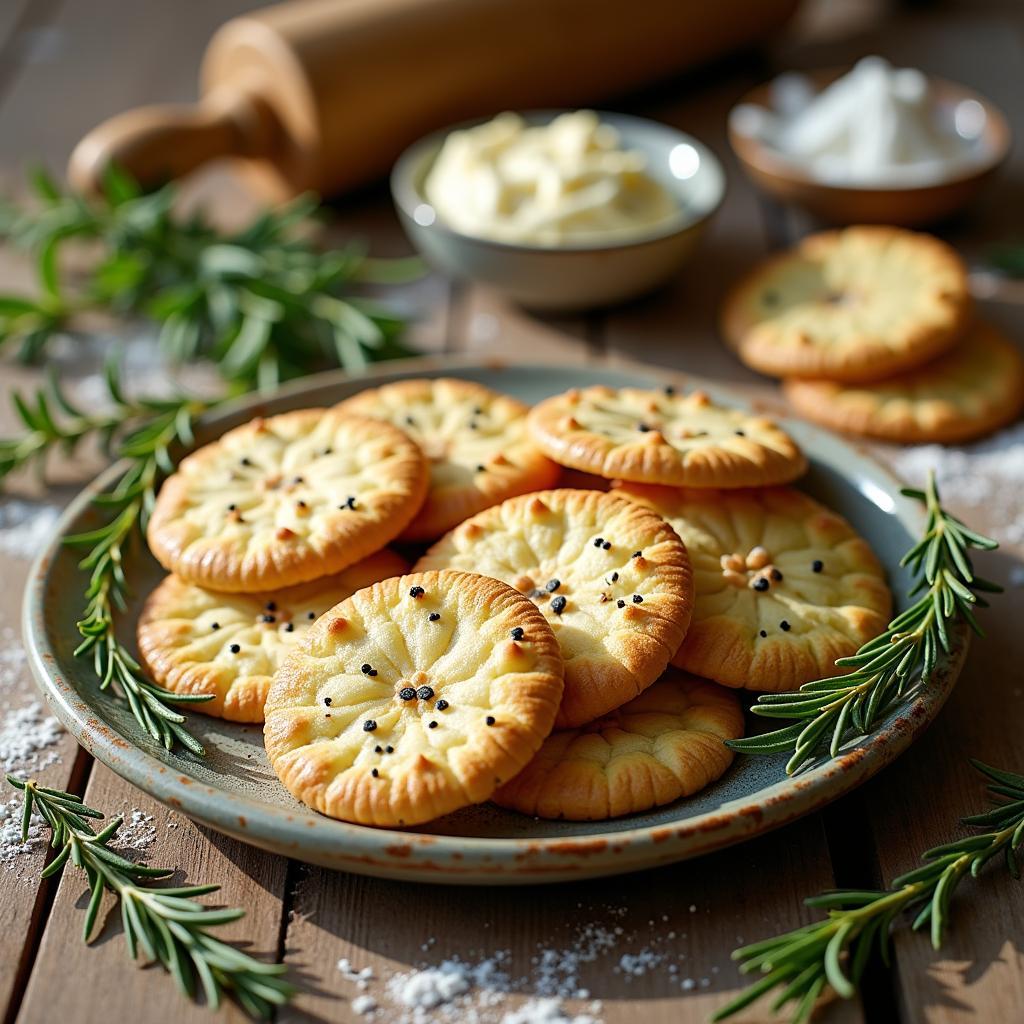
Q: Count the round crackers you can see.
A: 10